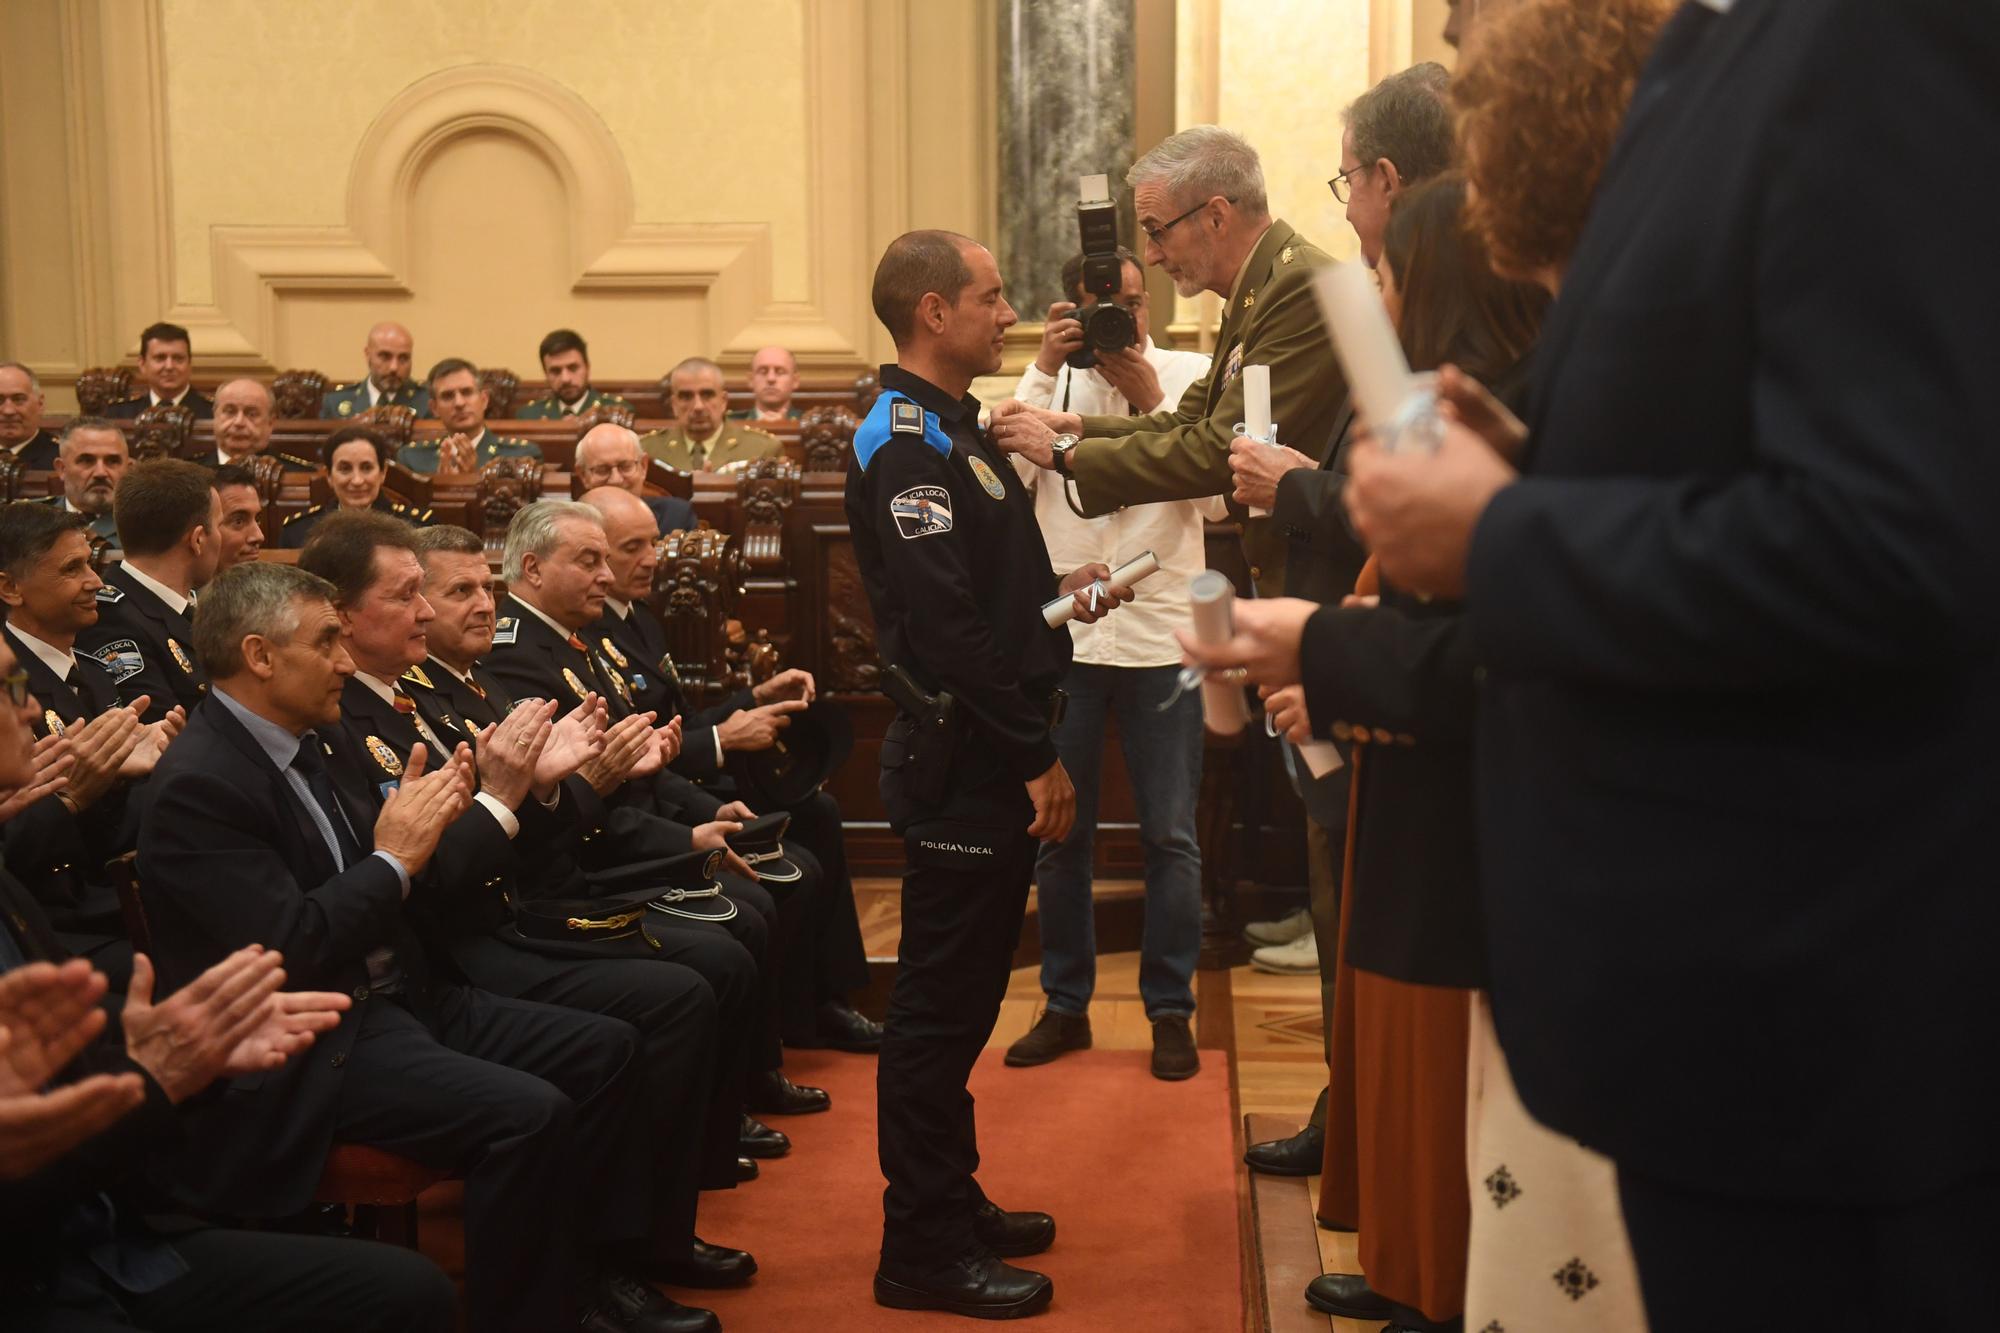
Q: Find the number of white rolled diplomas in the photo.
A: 5